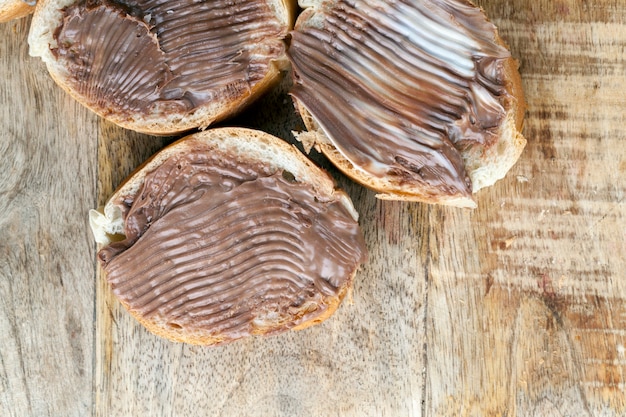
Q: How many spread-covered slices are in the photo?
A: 3